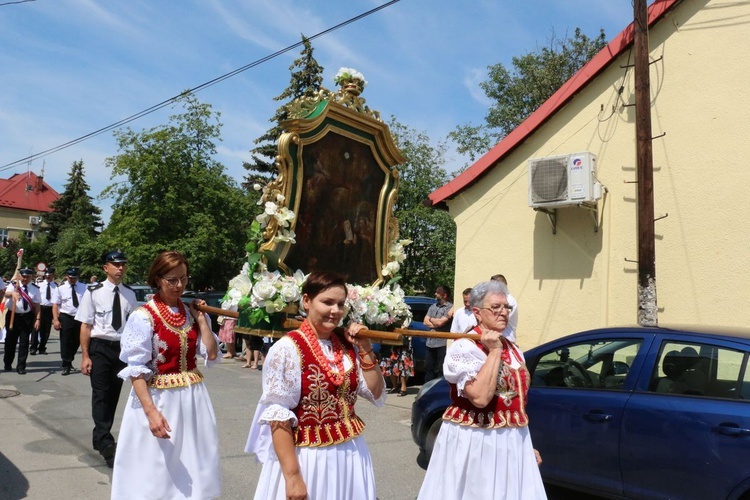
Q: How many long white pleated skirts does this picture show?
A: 3